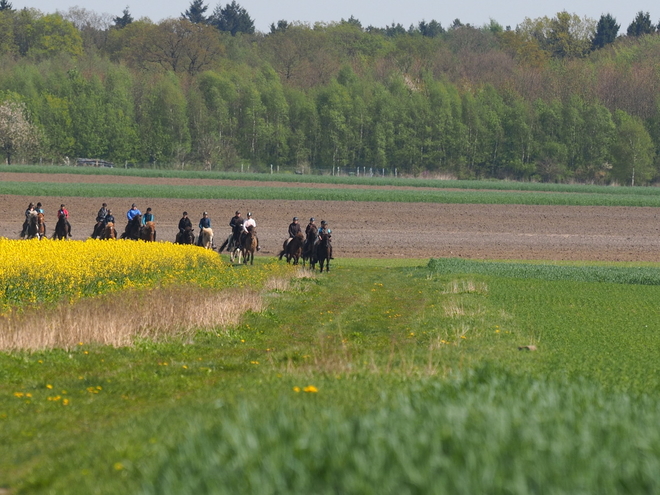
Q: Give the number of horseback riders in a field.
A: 14